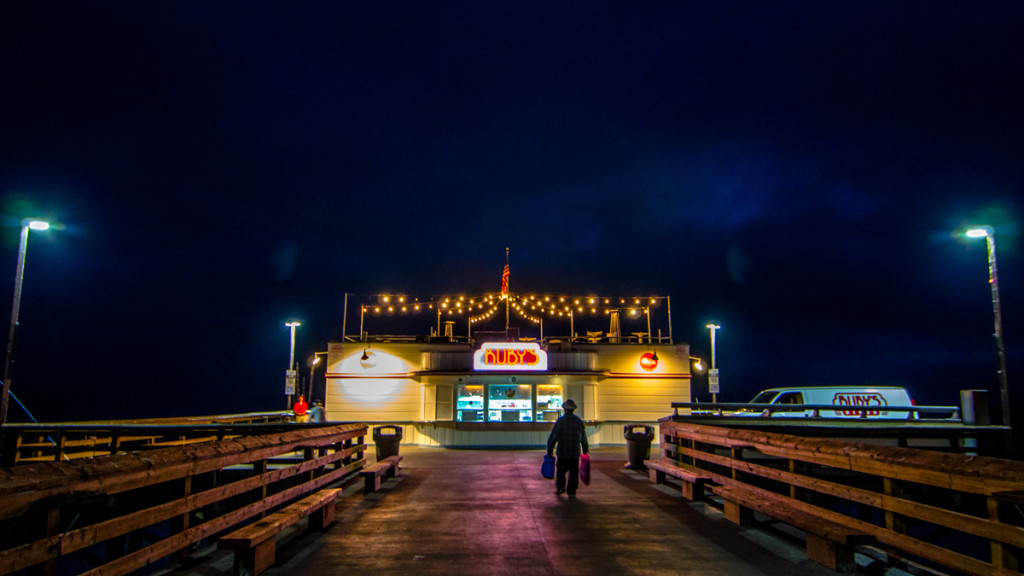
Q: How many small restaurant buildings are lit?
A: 1